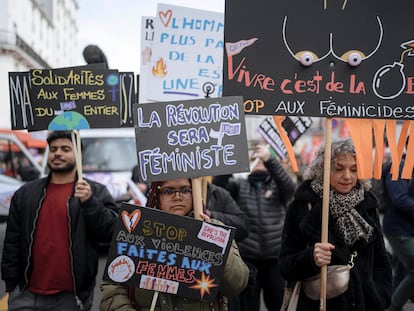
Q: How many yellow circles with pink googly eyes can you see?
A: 2